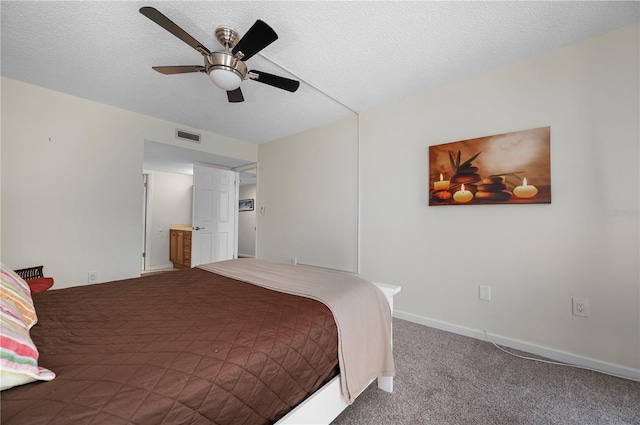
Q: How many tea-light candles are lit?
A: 3